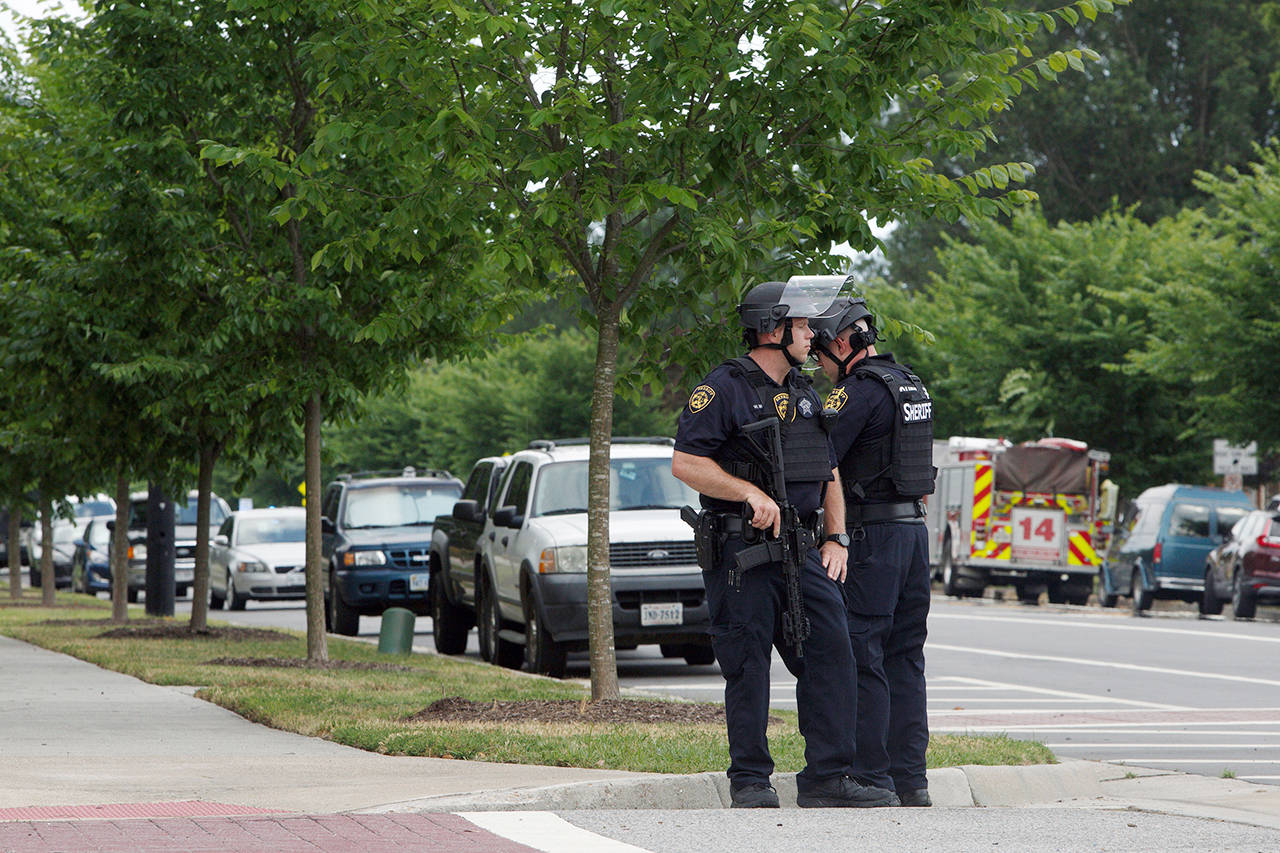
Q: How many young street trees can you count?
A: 6